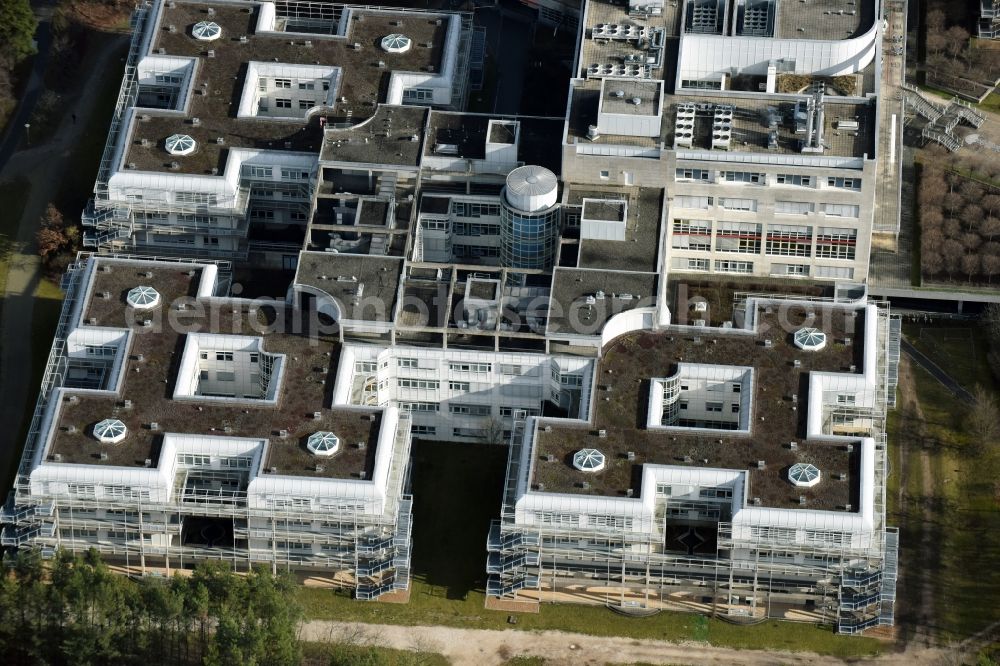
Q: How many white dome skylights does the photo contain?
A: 9